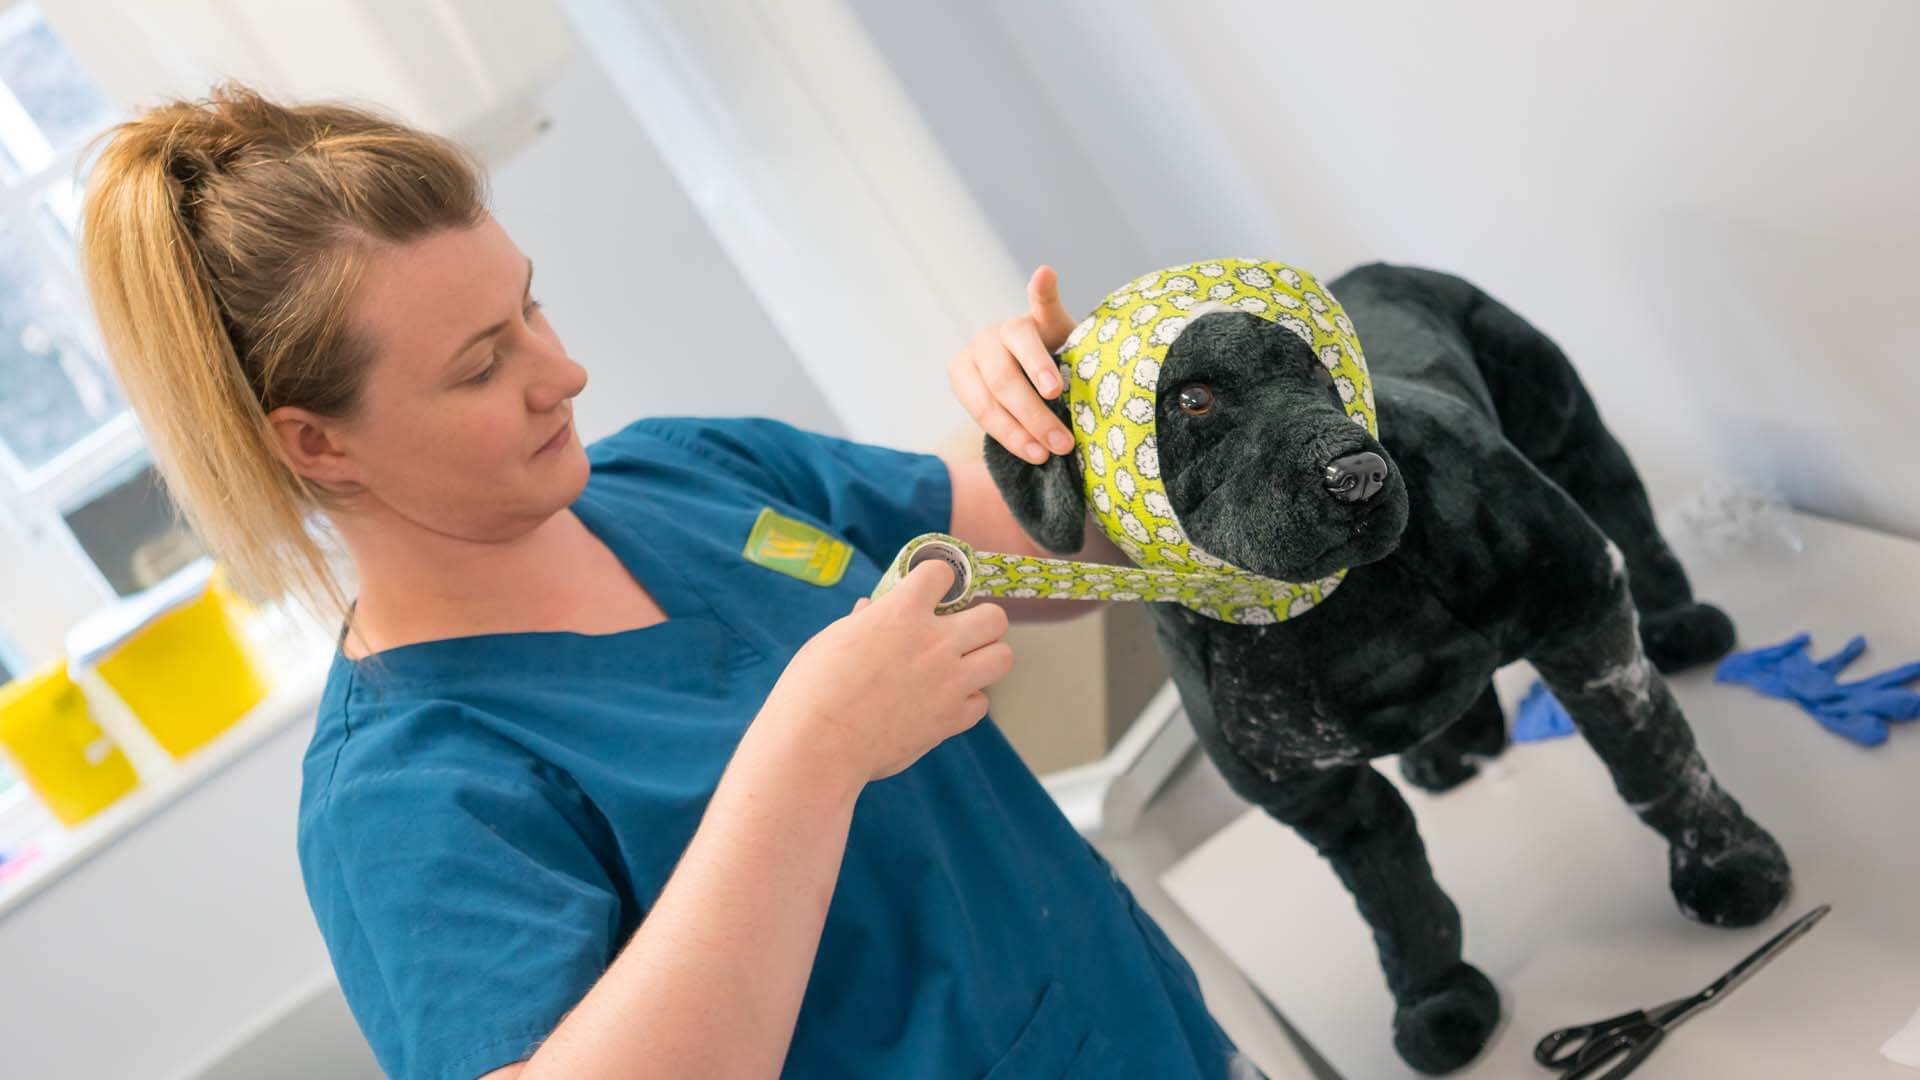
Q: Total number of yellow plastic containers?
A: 2